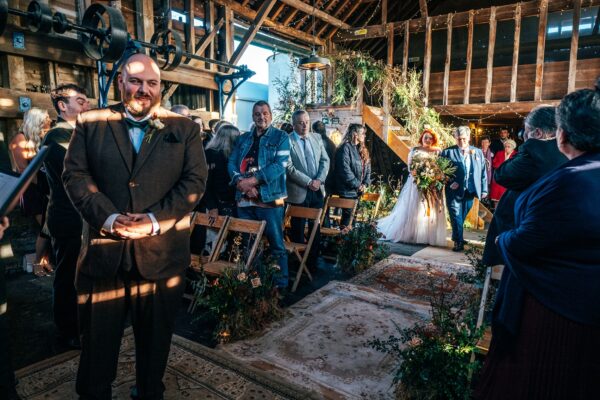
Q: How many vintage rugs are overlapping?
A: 3